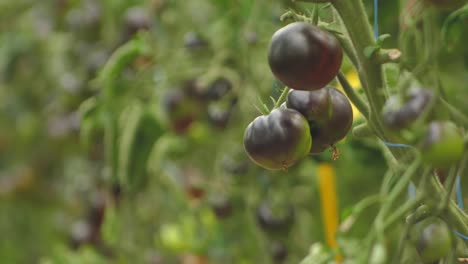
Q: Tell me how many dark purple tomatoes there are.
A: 3